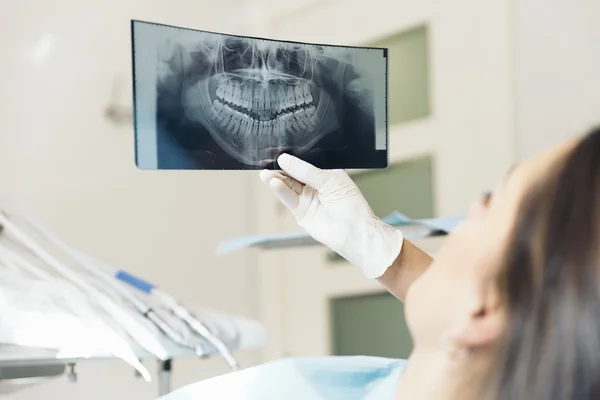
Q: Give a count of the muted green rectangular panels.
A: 3